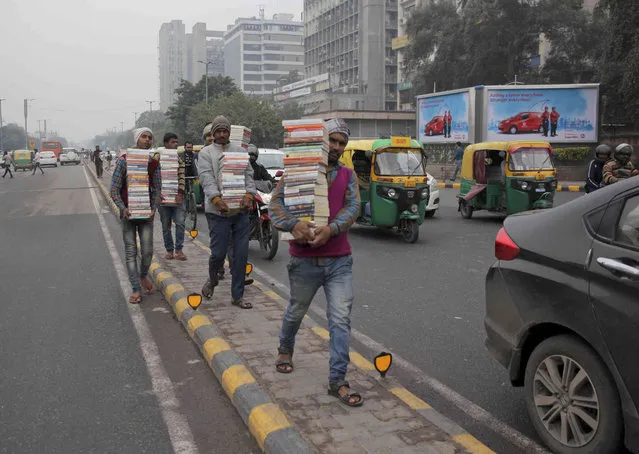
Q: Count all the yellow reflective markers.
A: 4